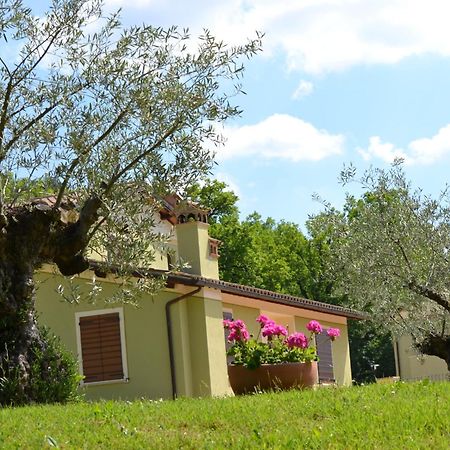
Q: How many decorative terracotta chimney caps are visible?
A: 2